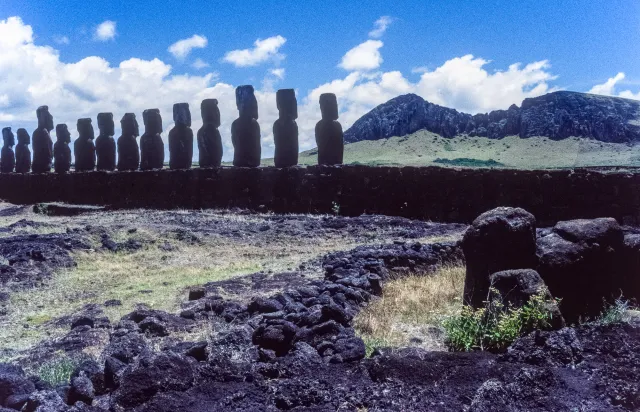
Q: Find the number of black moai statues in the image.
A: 13